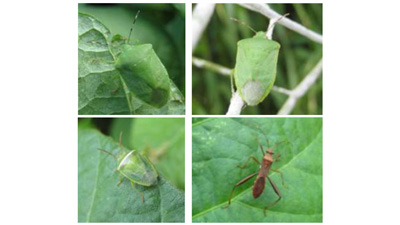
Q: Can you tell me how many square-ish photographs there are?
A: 4